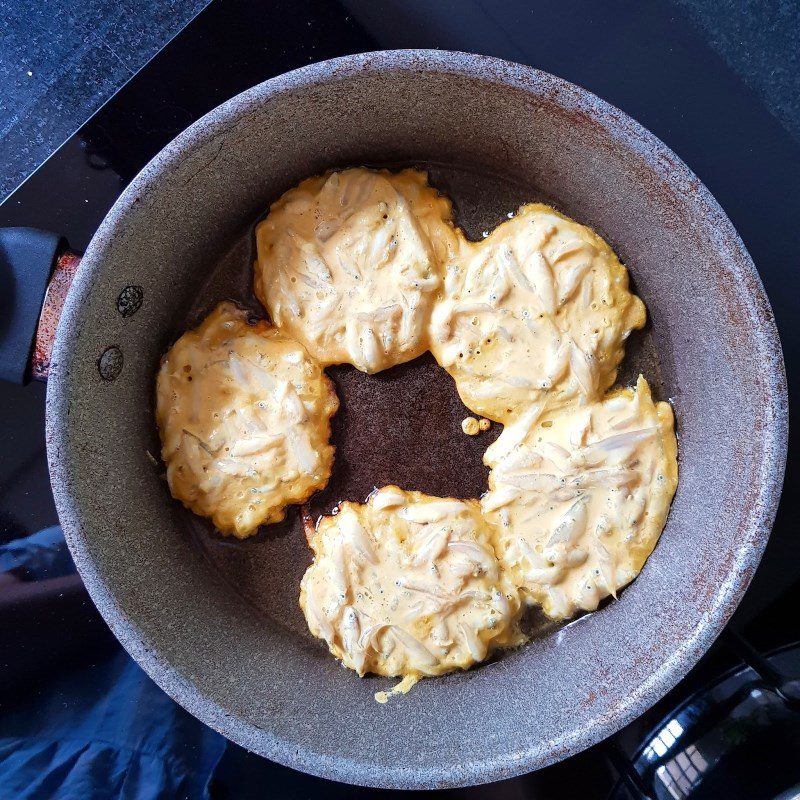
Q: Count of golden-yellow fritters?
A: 5